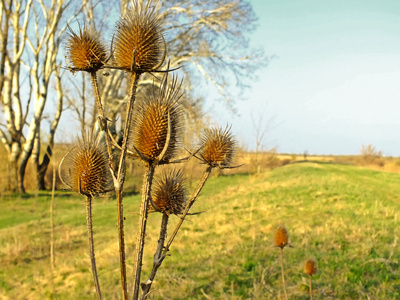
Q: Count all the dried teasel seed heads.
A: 8